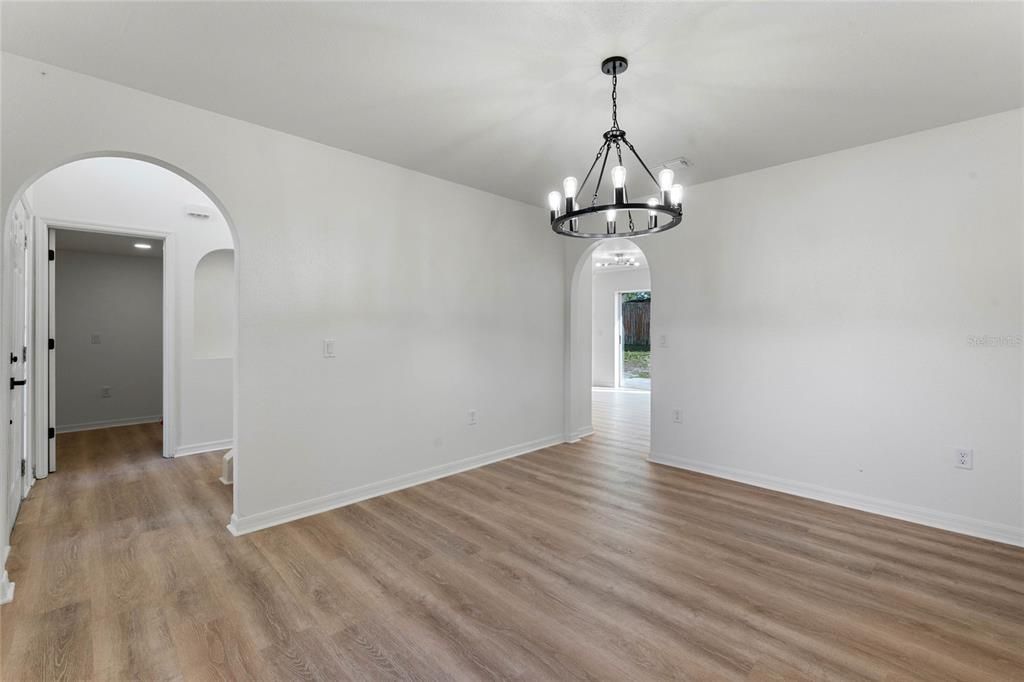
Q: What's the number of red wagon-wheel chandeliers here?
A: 0